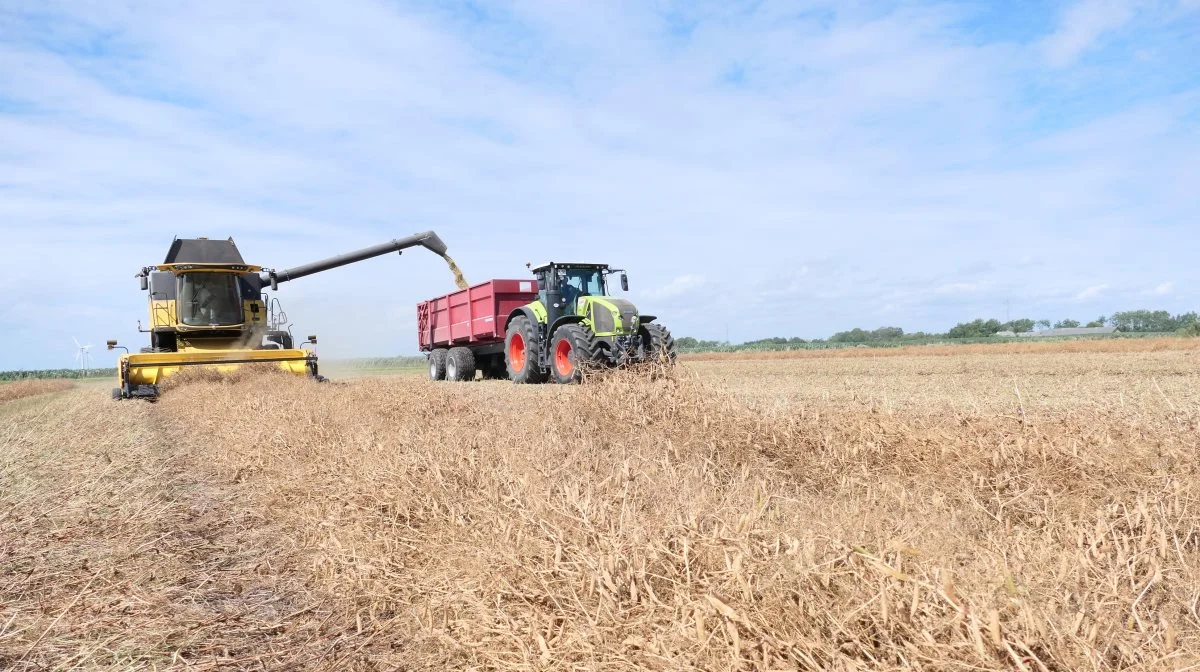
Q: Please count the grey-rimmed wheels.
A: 2